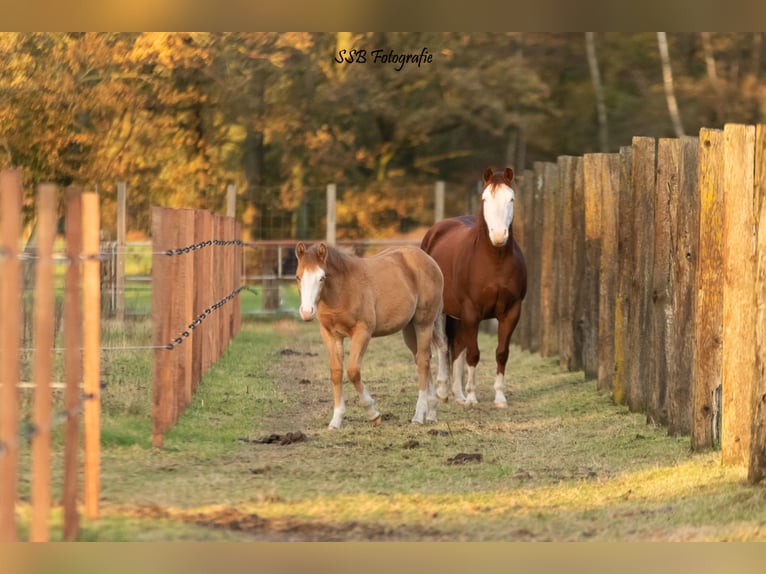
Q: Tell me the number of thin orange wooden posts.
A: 4